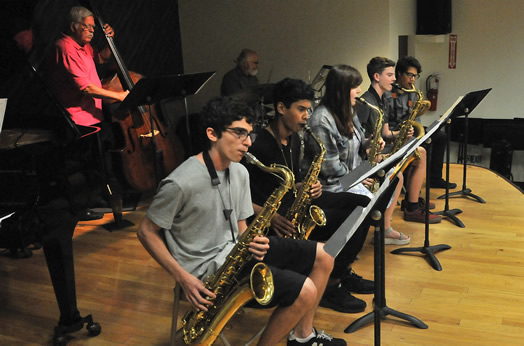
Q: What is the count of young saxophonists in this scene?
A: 5